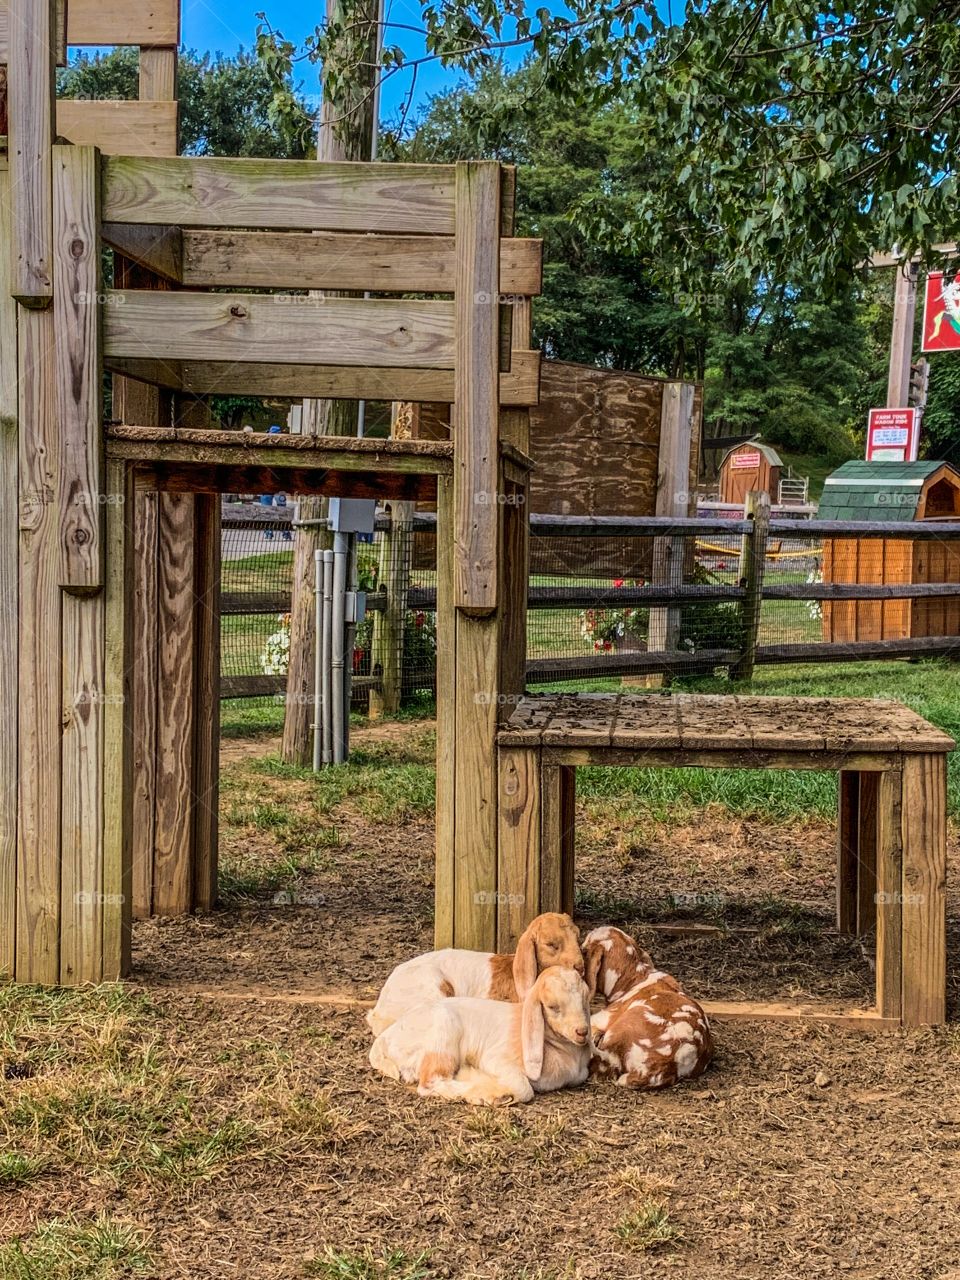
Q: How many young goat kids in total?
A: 3